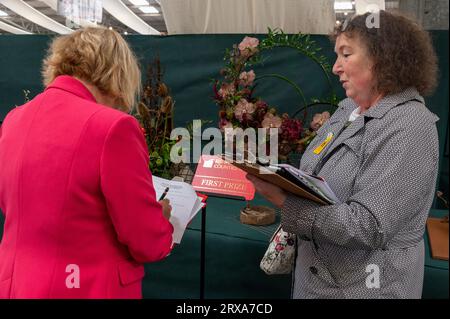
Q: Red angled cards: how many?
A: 1